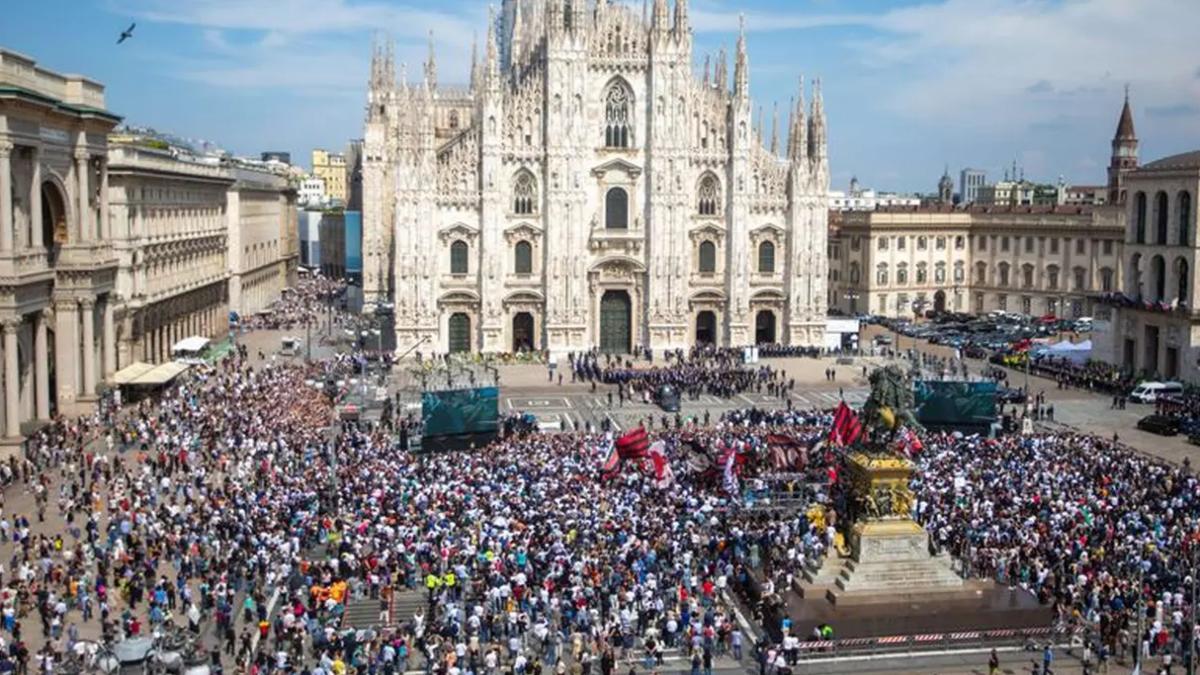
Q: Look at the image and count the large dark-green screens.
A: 2